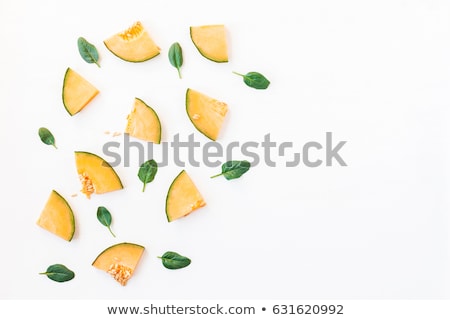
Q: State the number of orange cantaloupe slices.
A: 9